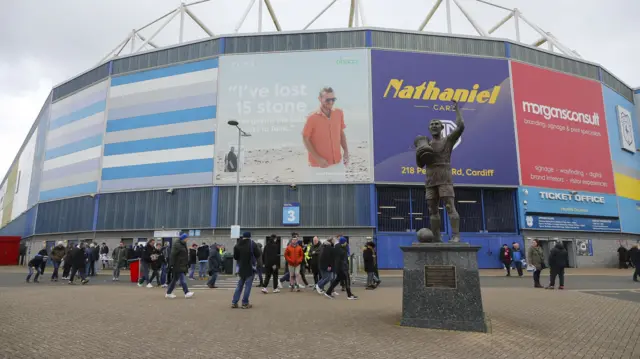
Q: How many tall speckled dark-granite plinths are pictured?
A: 1